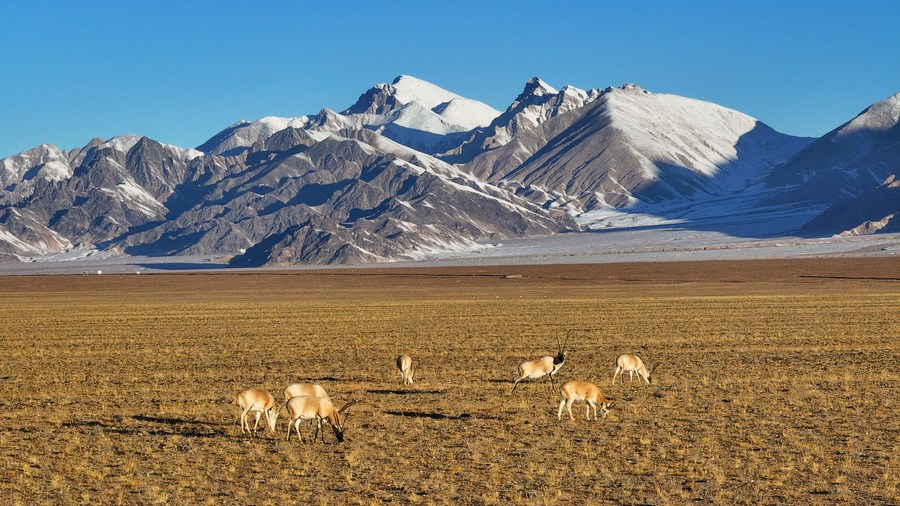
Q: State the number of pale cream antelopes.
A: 7